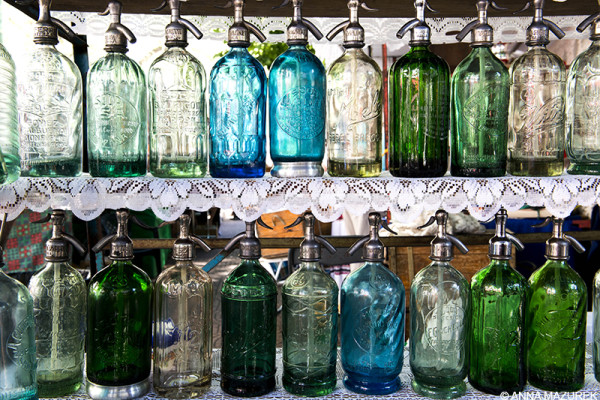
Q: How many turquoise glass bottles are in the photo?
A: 3